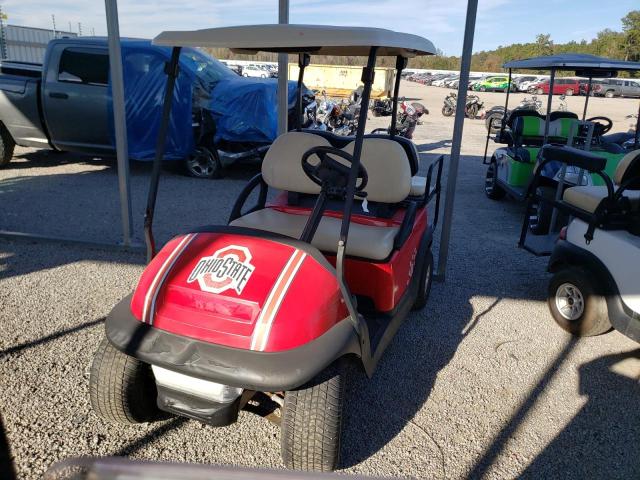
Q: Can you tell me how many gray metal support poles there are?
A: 3